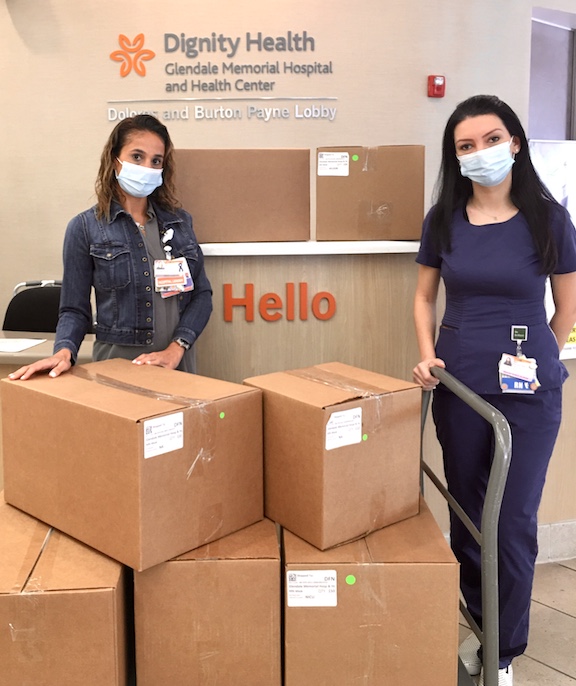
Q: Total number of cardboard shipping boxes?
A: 7